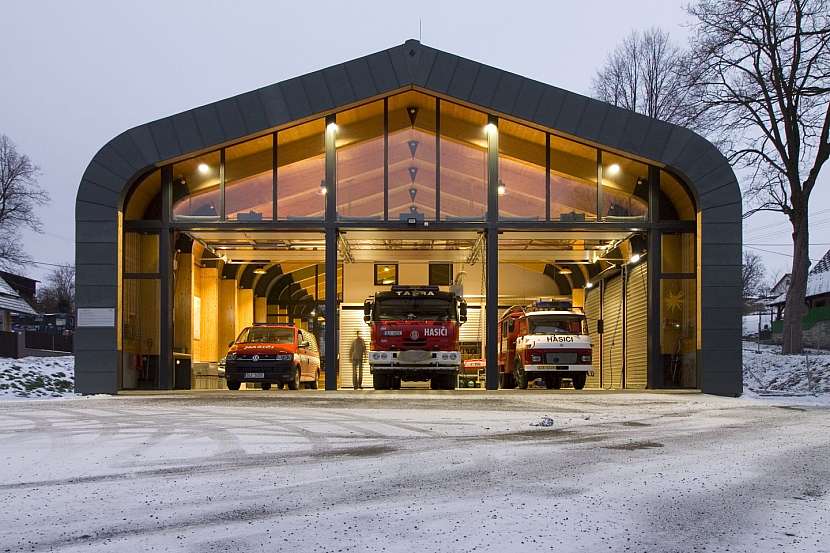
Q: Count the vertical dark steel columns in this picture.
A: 4